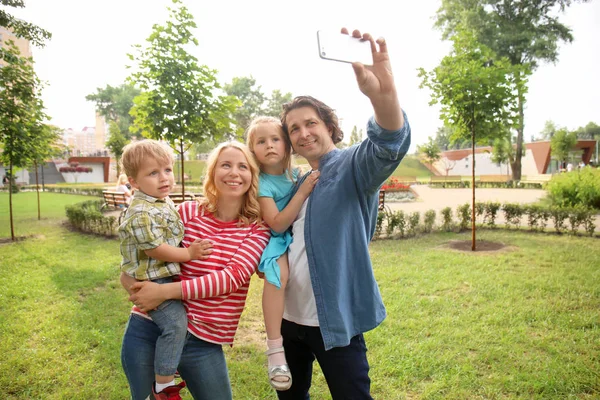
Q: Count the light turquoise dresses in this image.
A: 1